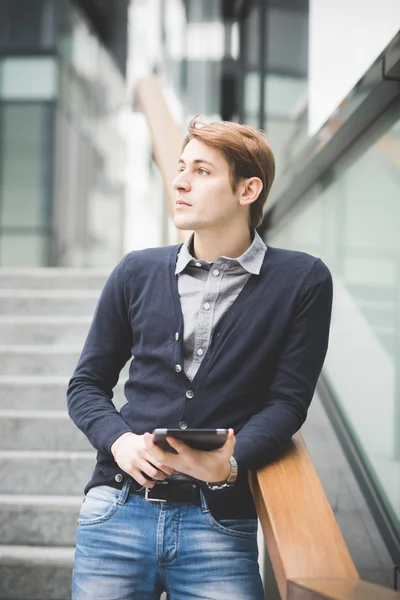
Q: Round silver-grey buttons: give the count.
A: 5